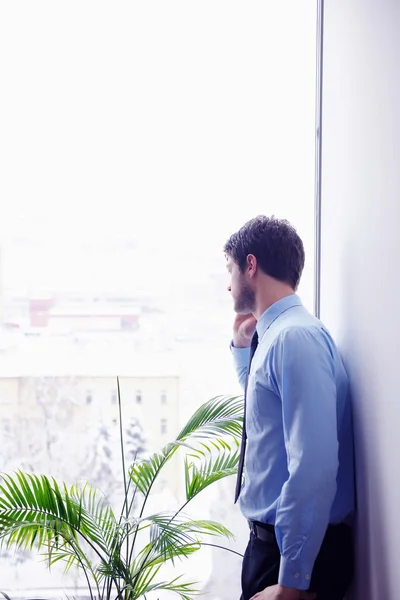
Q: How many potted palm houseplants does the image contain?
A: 1